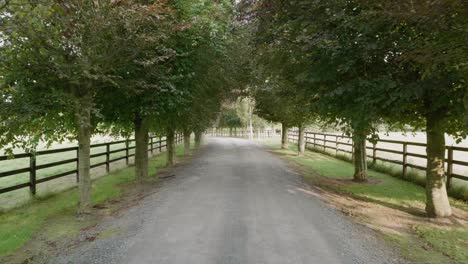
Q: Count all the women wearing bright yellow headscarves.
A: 0